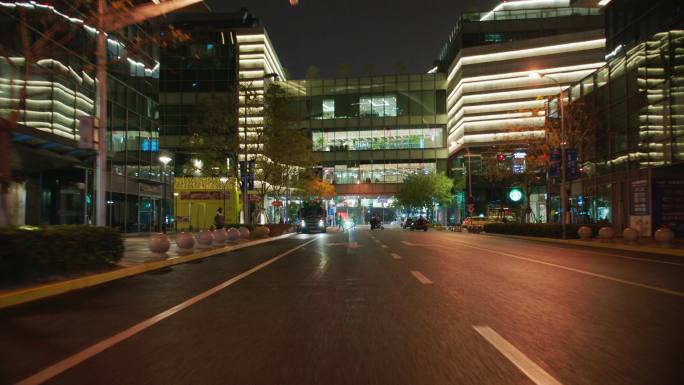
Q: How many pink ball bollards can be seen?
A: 11